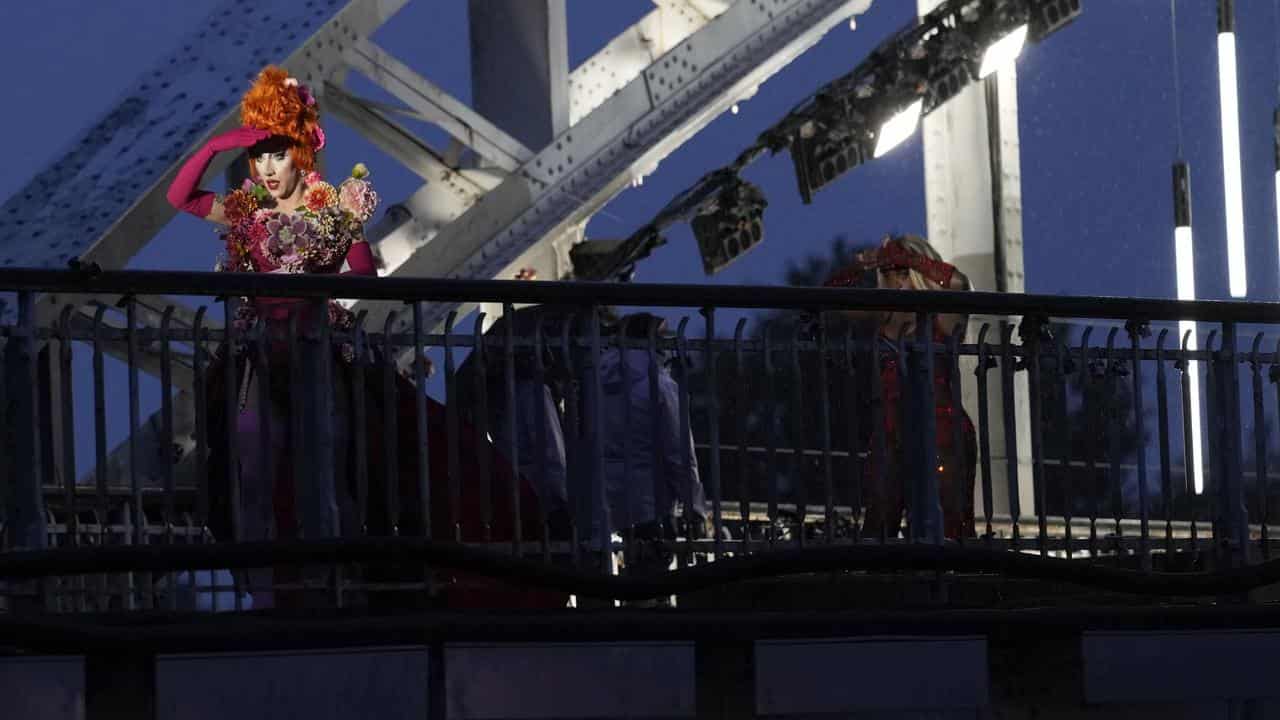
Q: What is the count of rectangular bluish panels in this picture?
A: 5